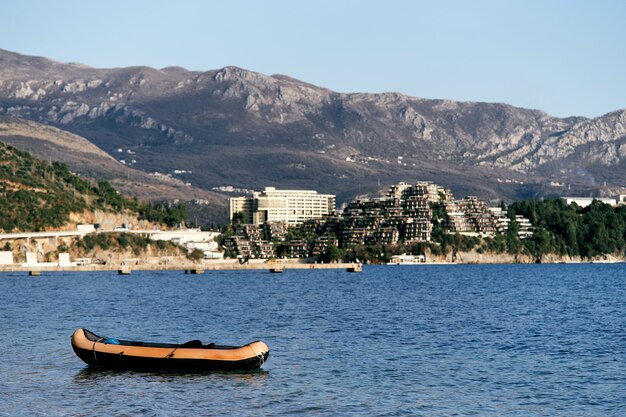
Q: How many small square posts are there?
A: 5